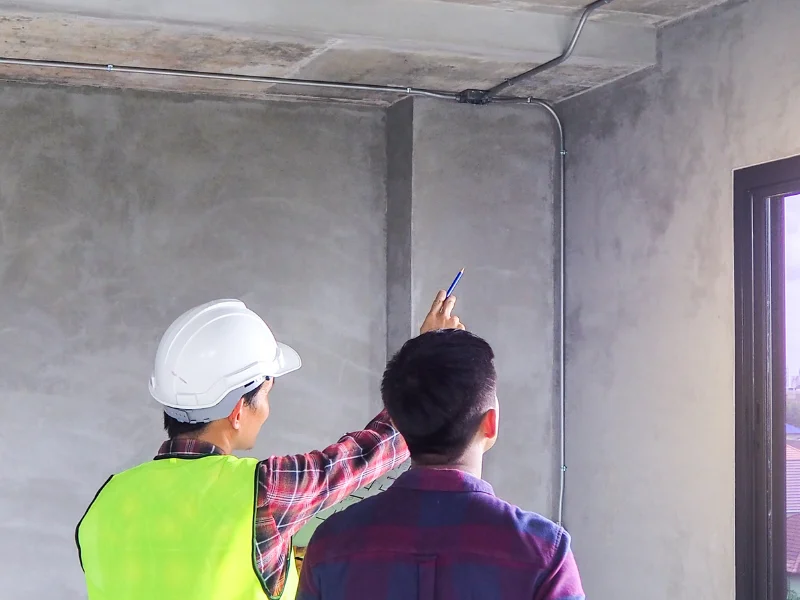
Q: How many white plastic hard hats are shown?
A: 1